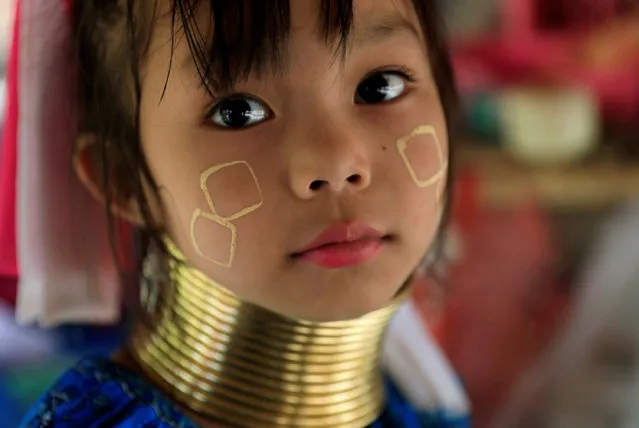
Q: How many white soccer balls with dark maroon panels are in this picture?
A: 0